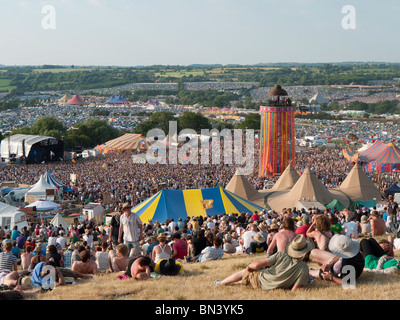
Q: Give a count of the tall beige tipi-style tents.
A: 4